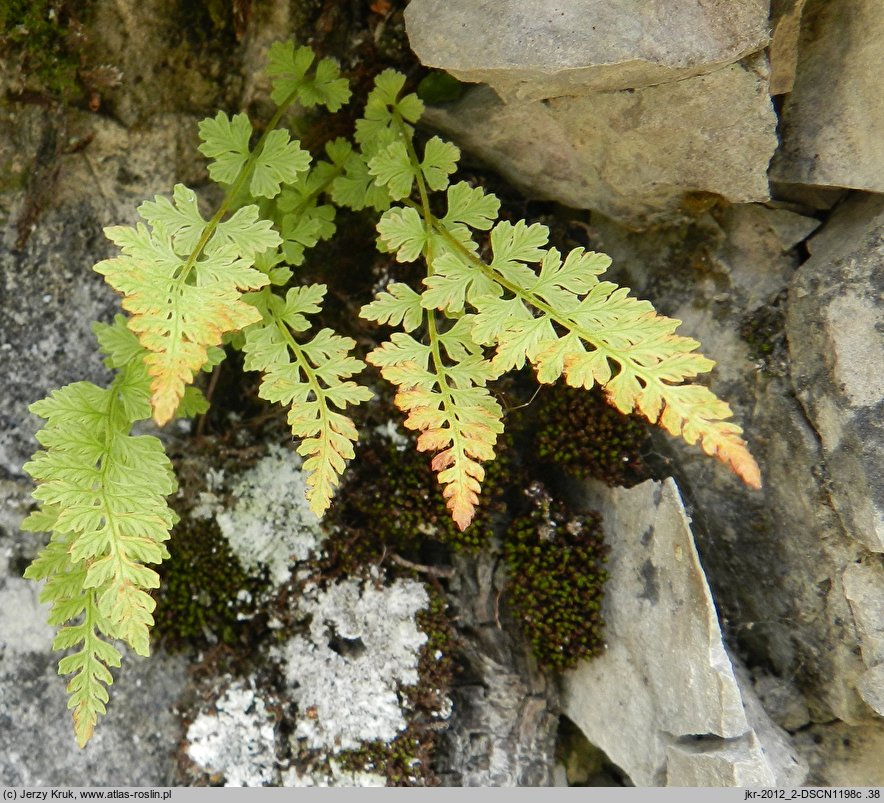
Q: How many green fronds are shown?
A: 6